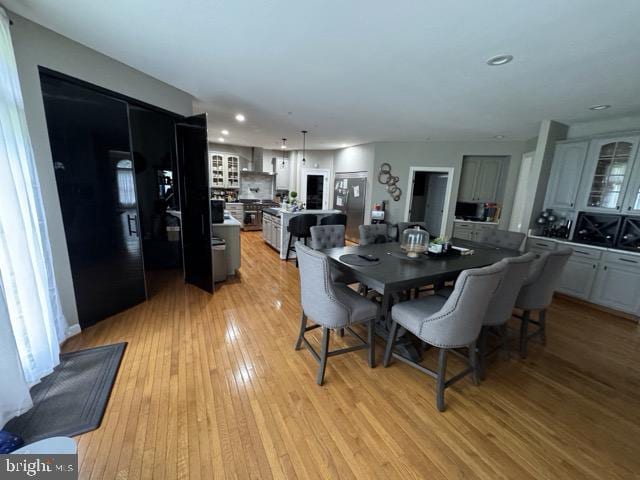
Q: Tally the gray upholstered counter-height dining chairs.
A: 8